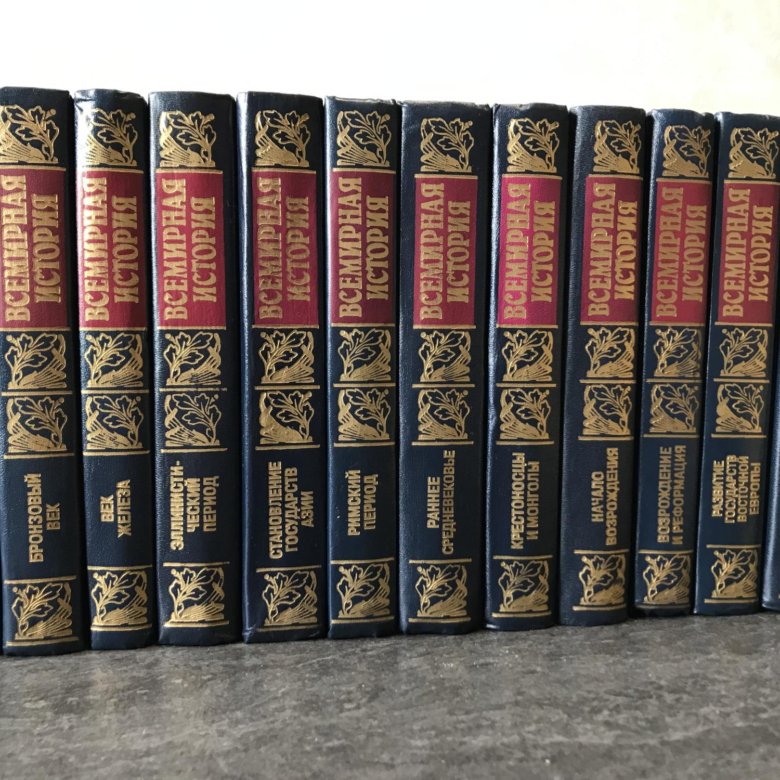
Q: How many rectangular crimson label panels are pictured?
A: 10